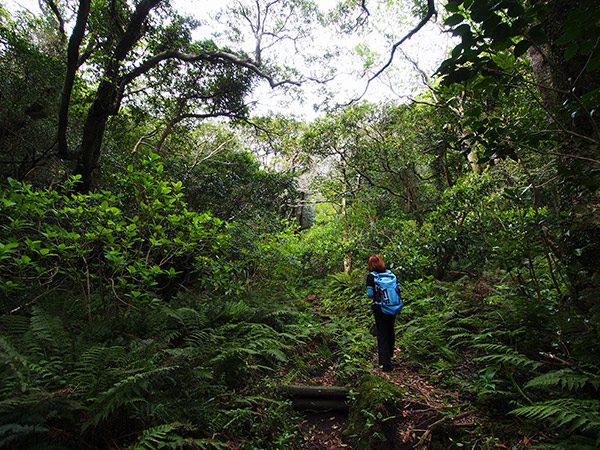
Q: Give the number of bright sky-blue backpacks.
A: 1